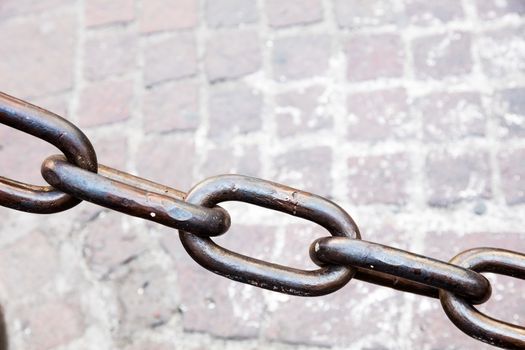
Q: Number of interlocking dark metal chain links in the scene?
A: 5